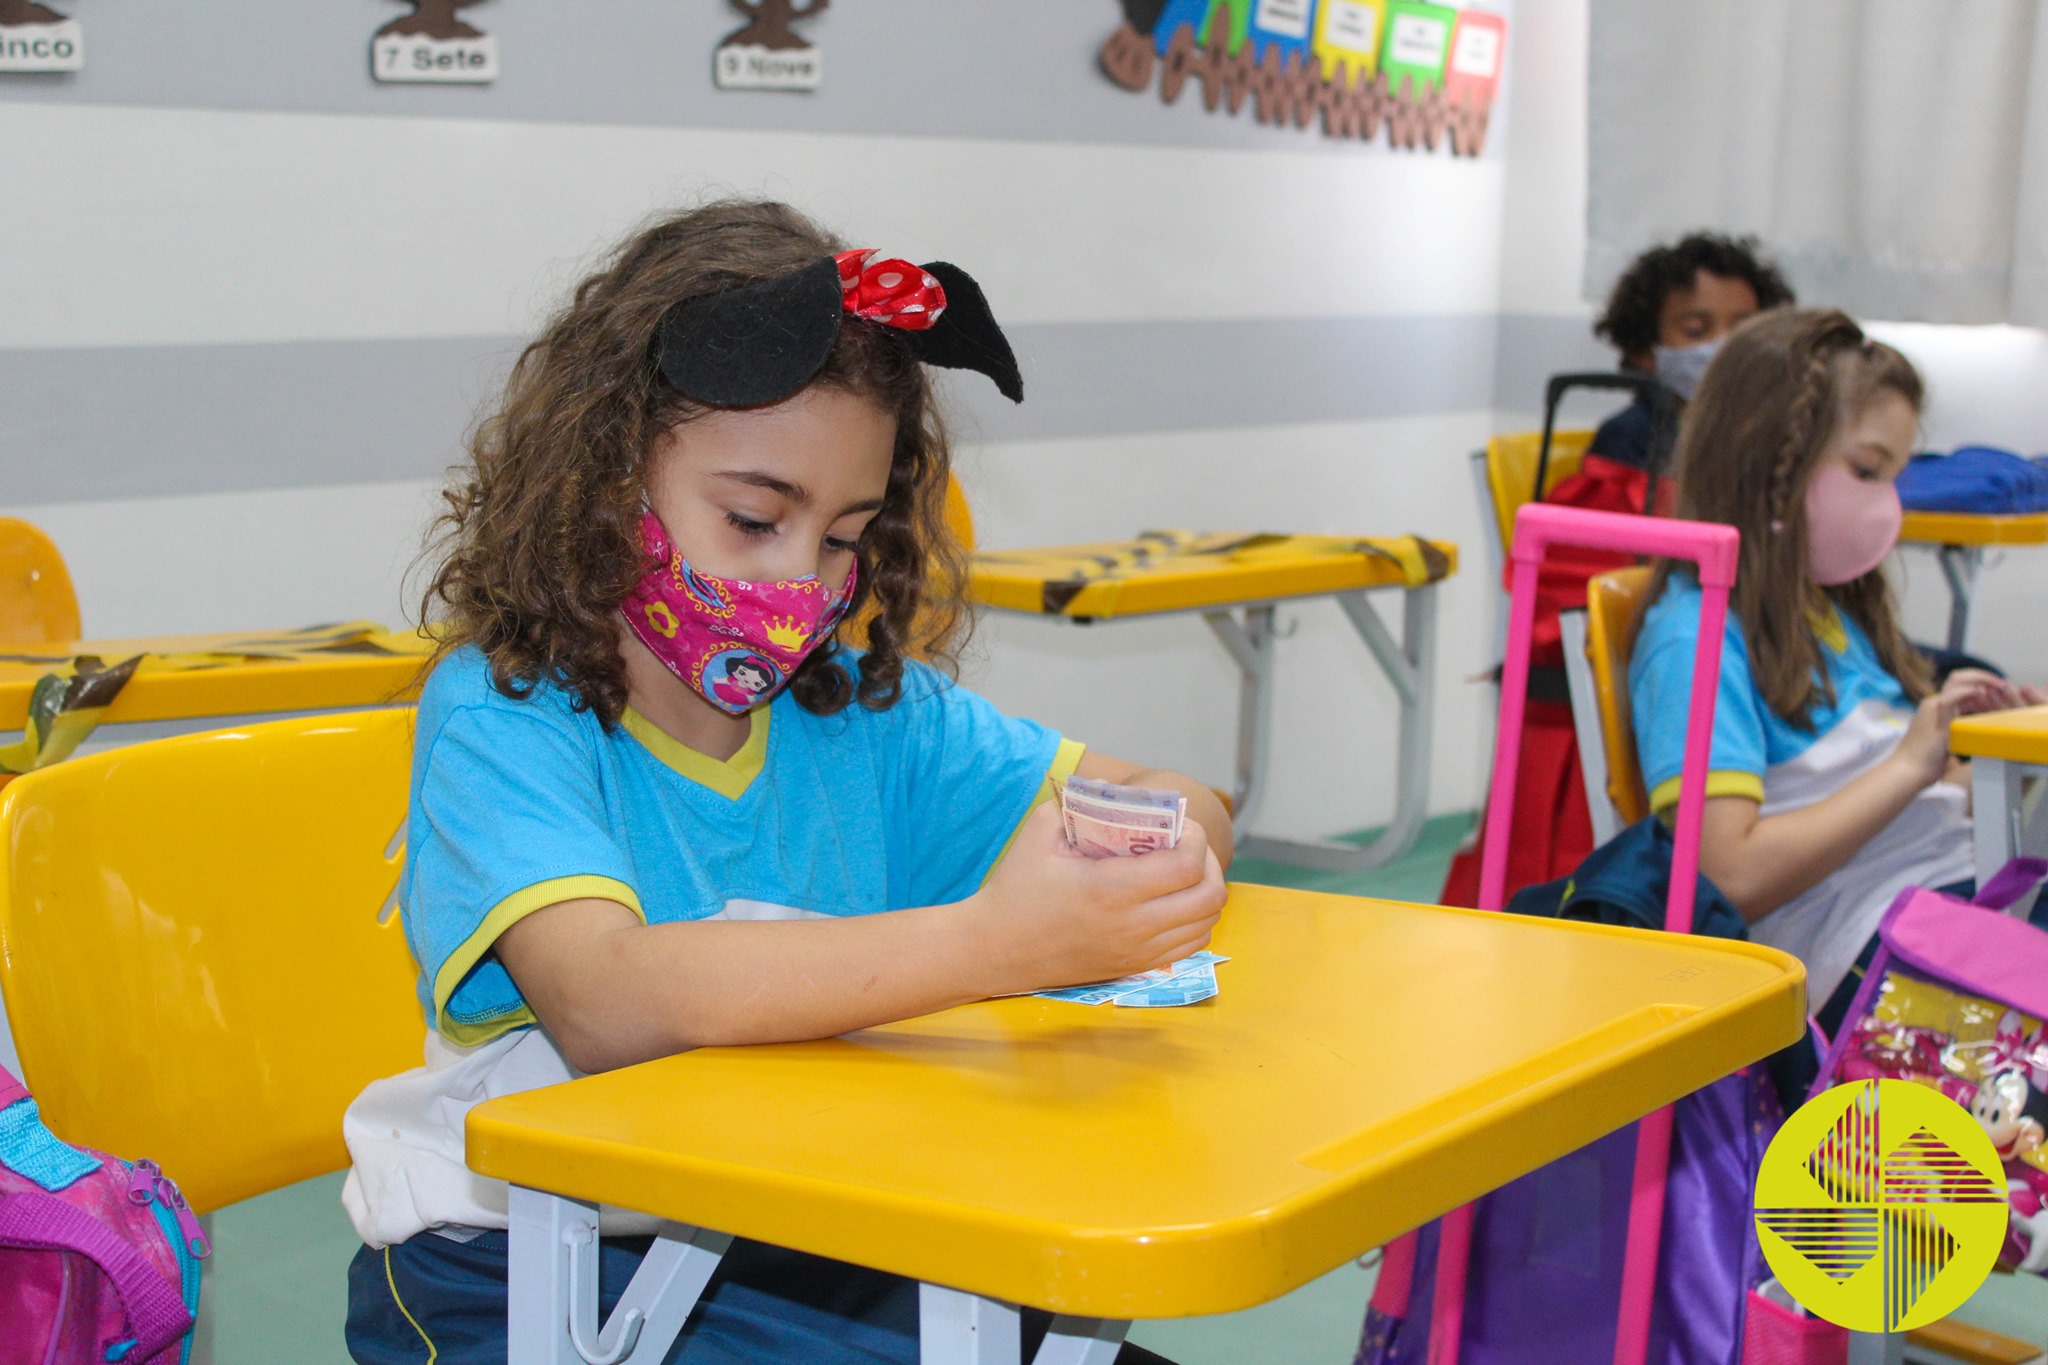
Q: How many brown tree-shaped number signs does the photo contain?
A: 3